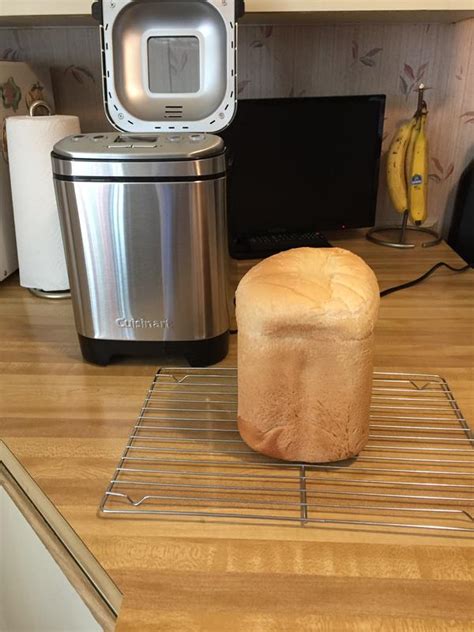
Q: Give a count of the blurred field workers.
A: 0